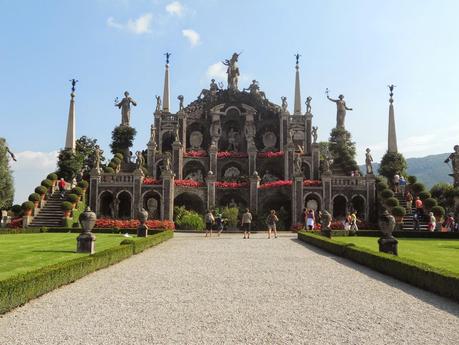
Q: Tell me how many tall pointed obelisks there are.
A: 4